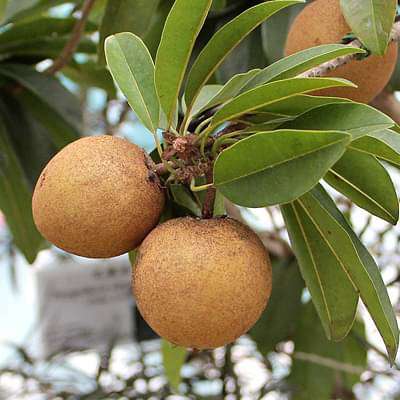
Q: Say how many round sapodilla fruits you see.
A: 3